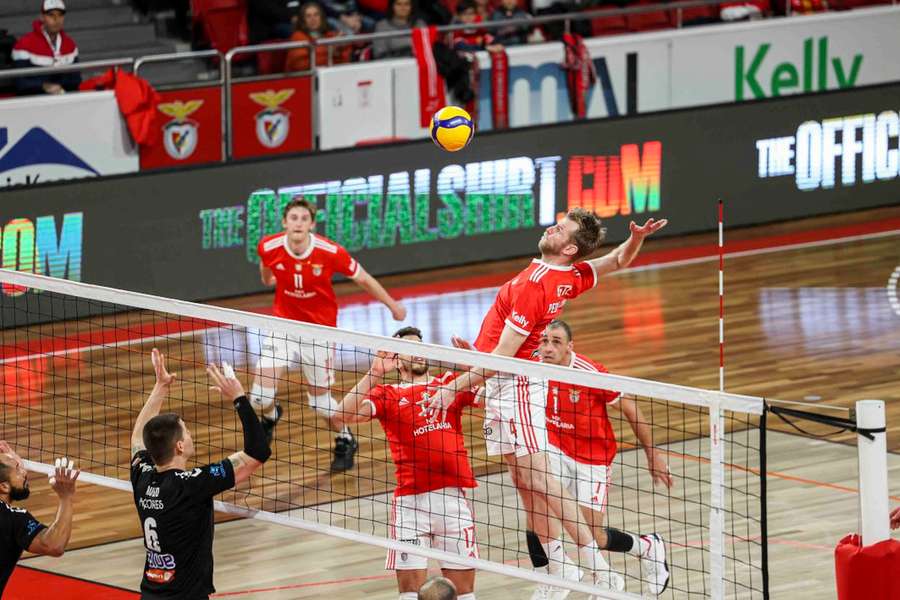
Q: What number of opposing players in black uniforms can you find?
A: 2